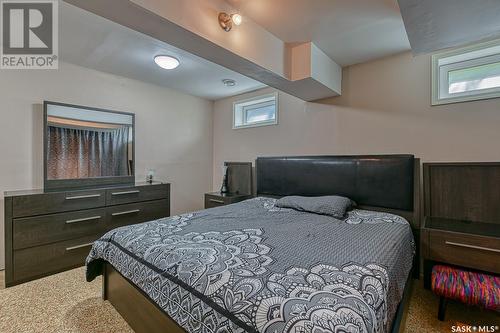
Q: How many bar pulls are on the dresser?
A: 5